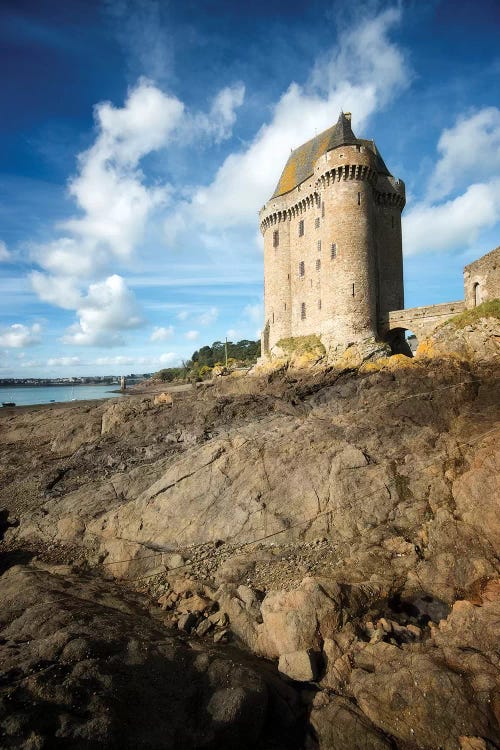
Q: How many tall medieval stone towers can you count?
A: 1